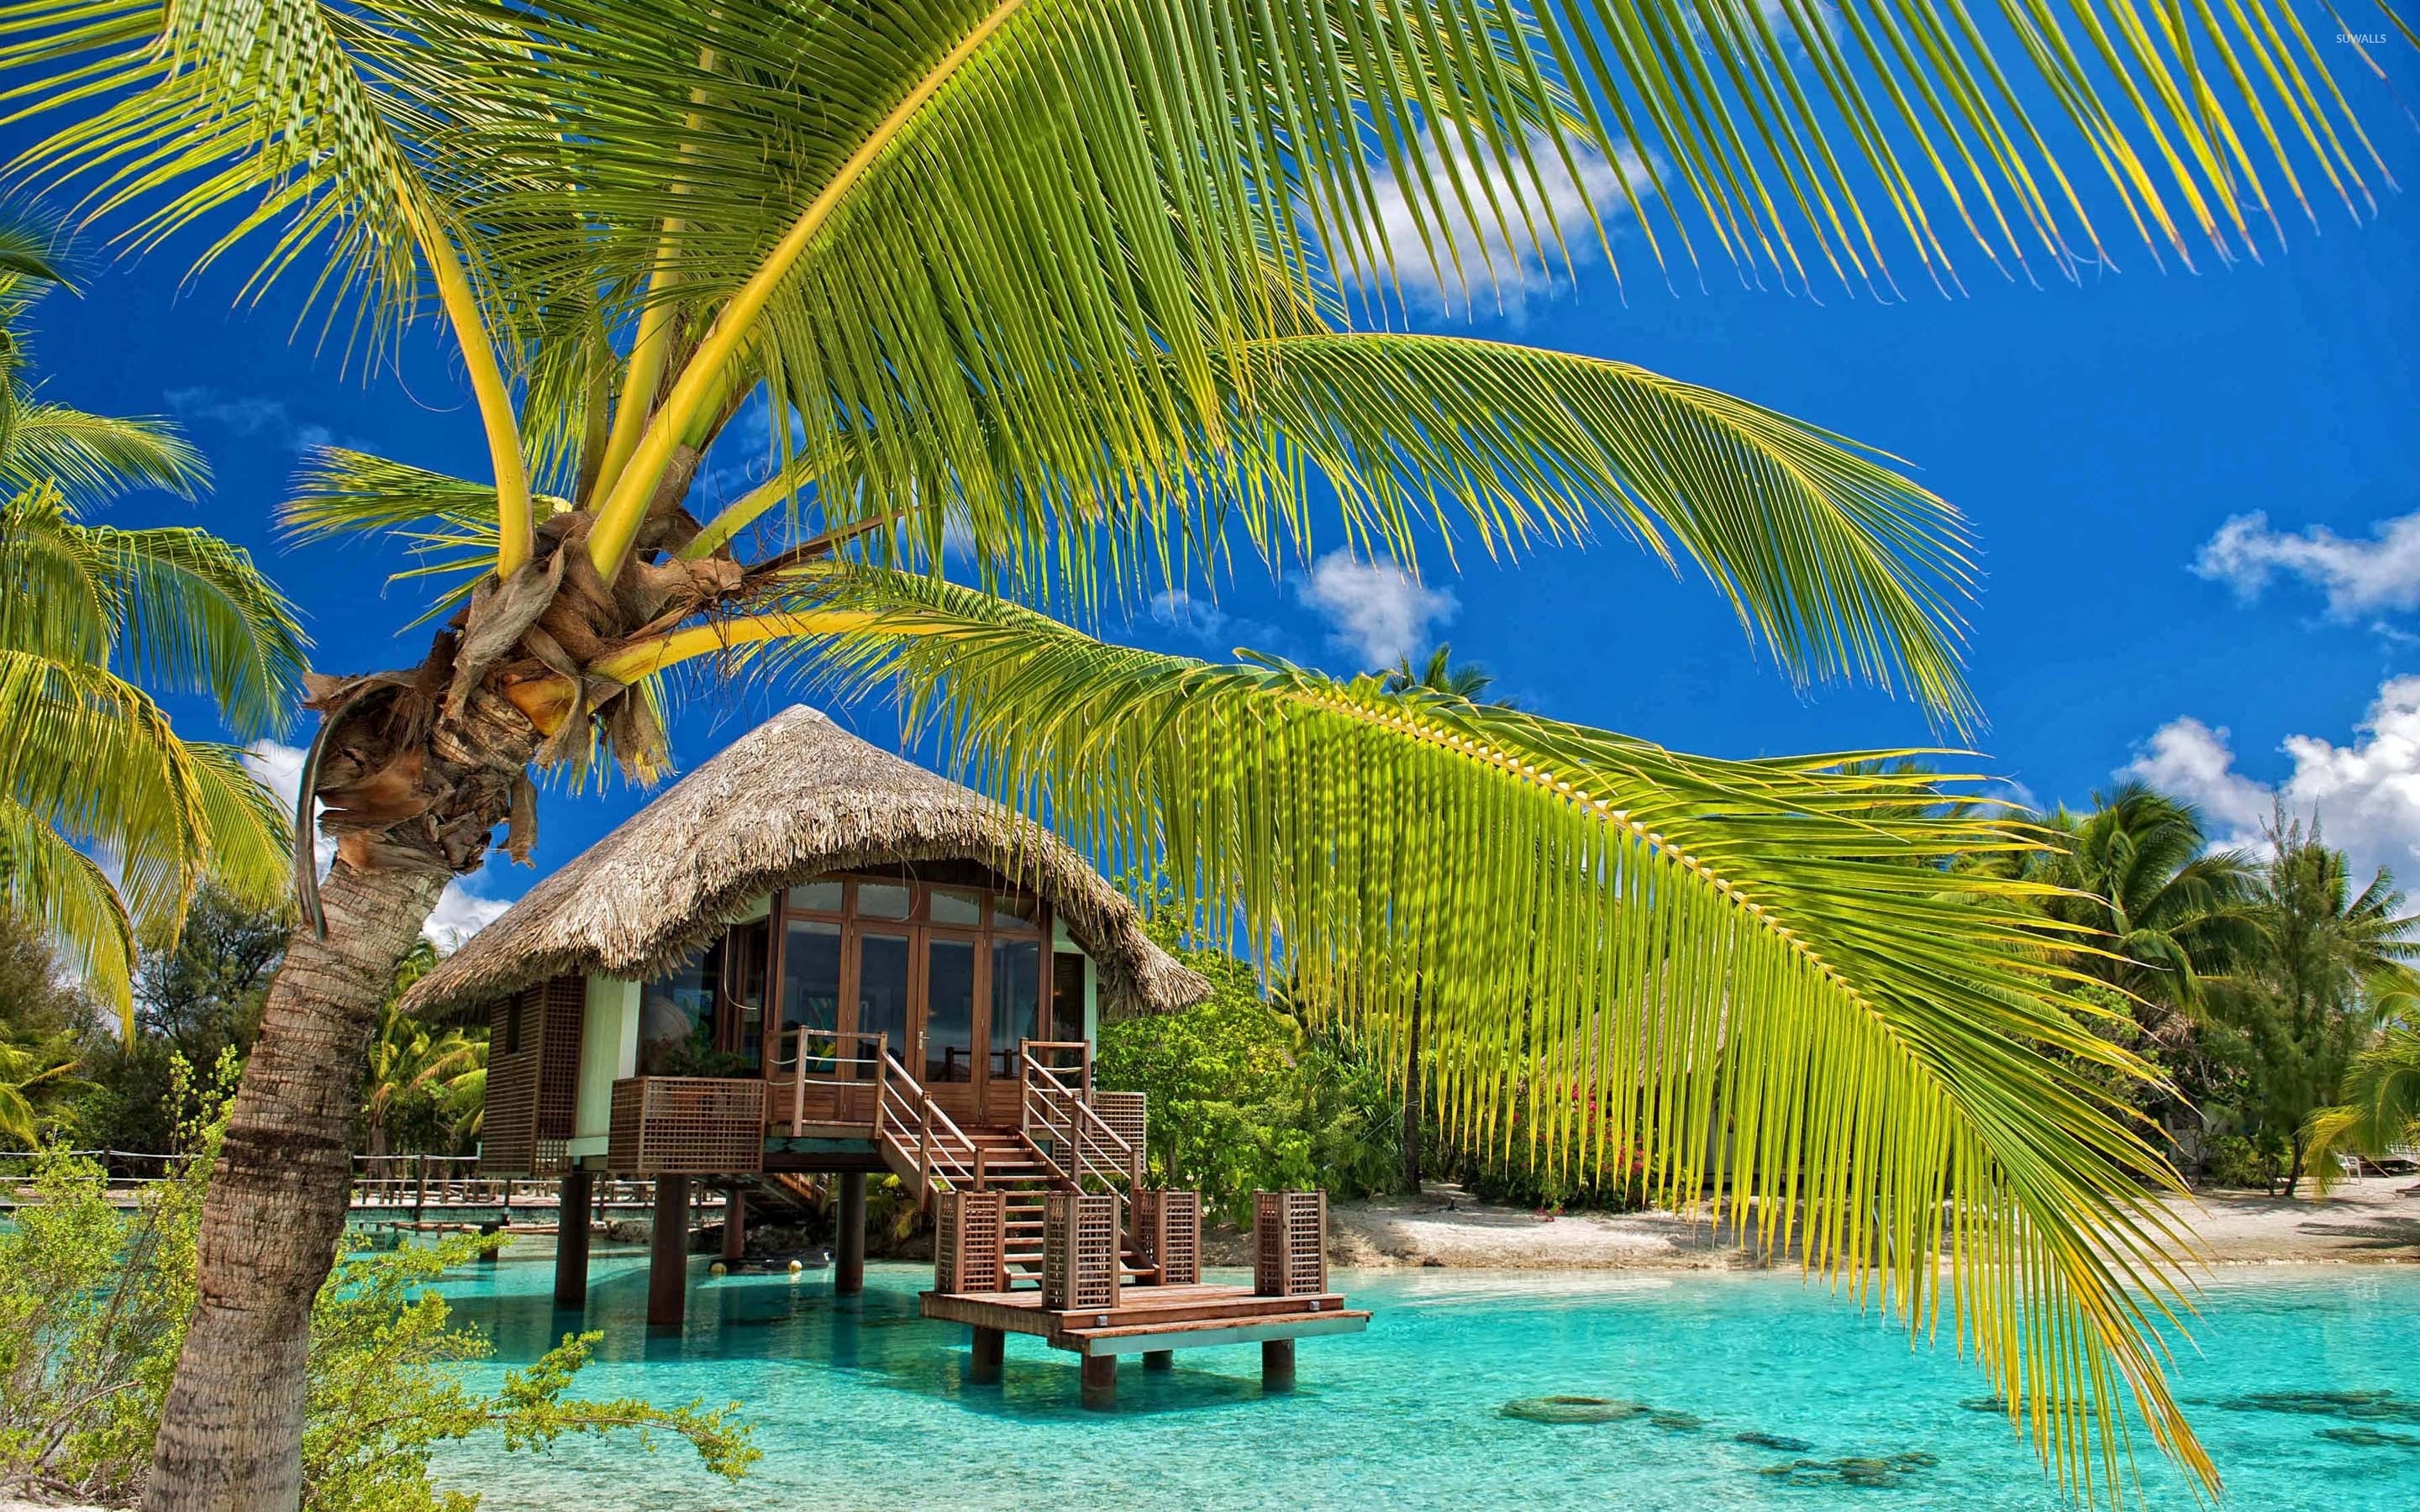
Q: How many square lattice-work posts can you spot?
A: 4